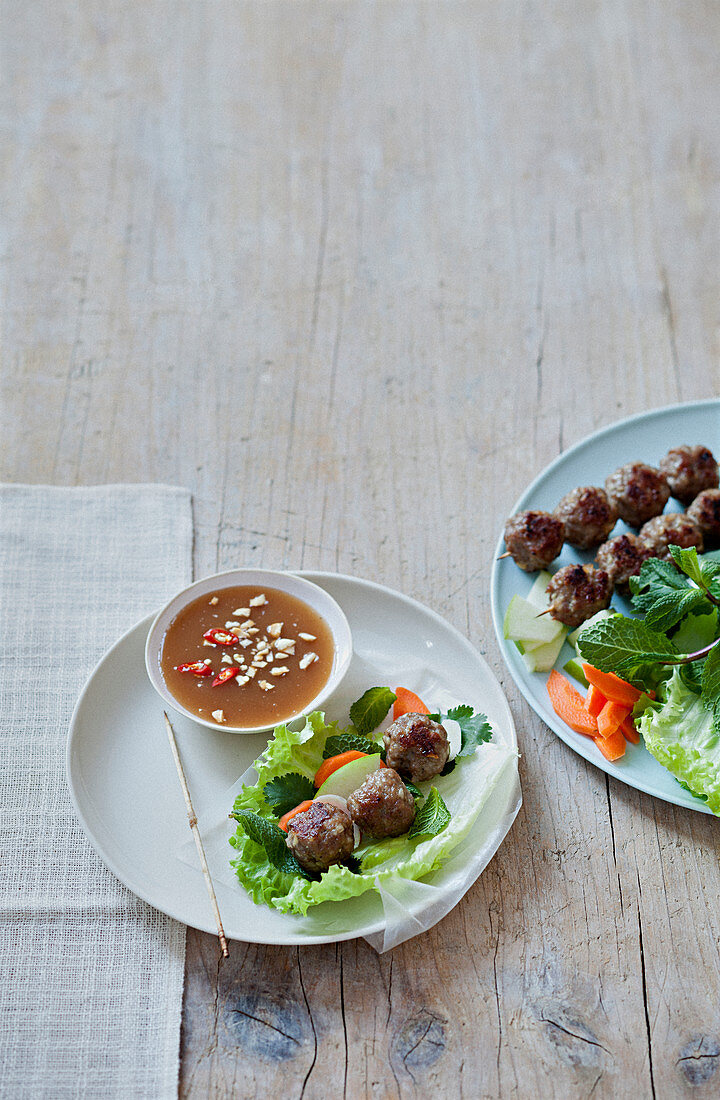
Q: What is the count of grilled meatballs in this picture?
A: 11